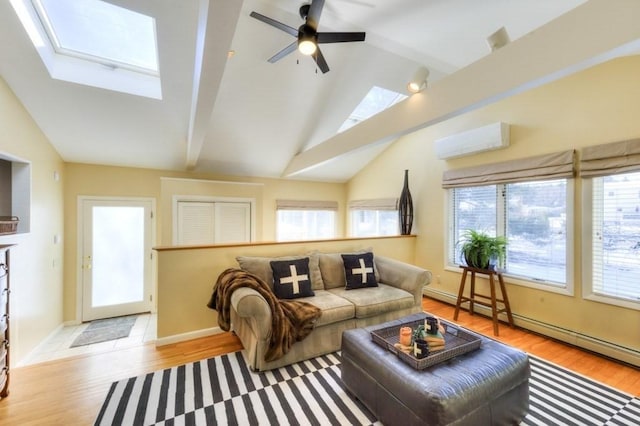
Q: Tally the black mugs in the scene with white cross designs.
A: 2